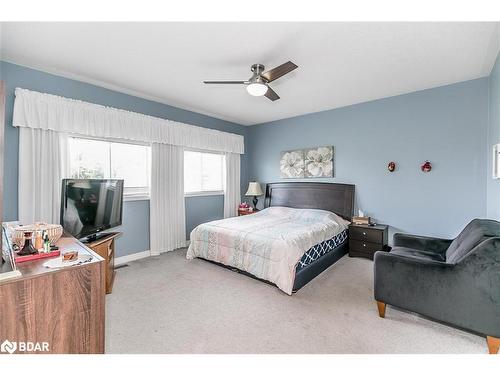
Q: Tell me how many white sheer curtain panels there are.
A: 3